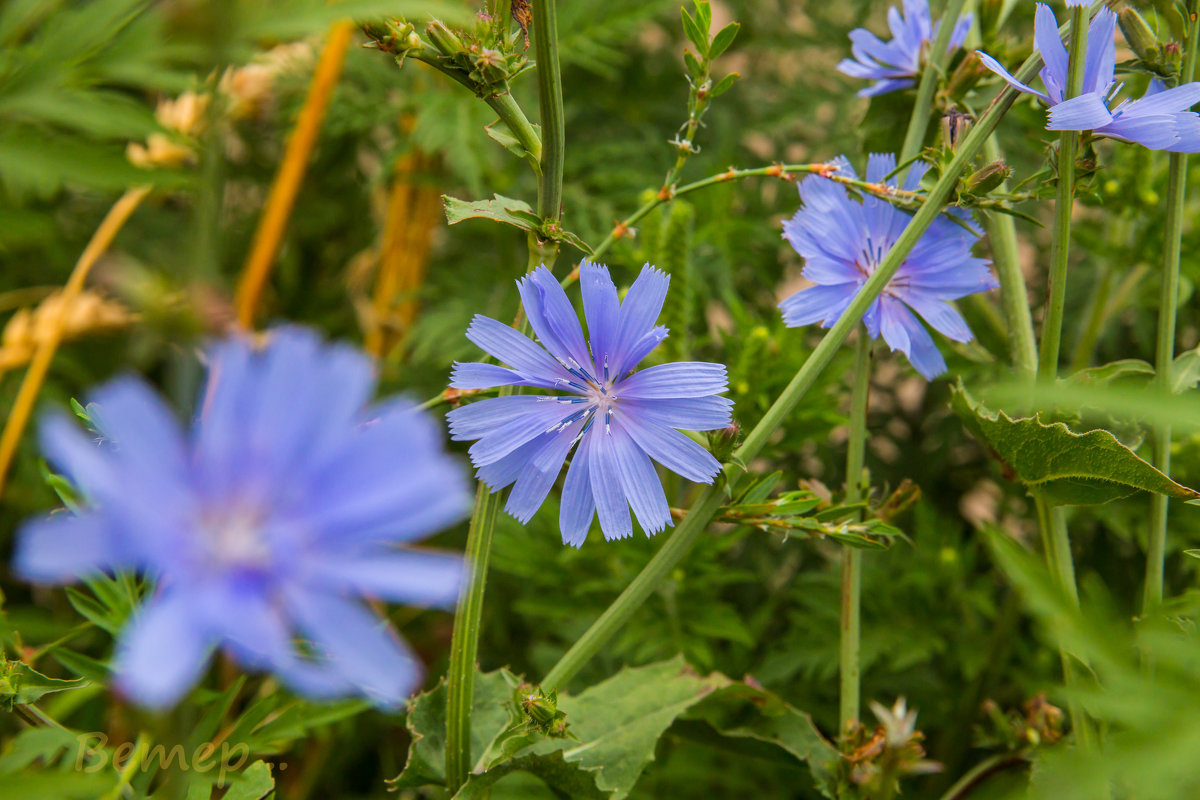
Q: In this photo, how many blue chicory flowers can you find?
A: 5